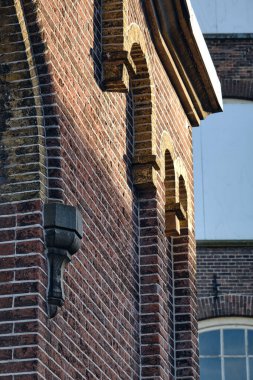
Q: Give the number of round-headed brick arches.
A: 3